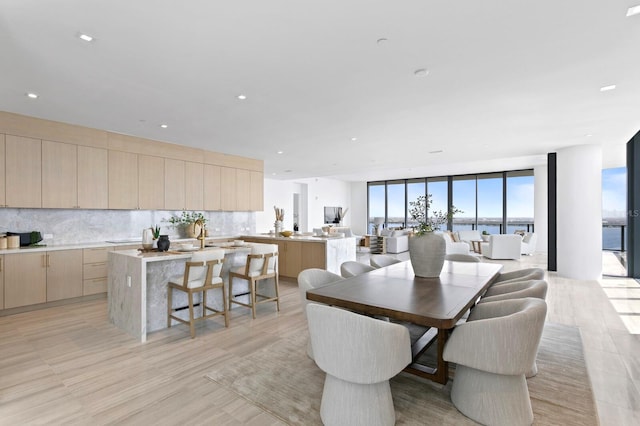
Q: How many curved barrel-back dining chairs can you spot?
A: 8